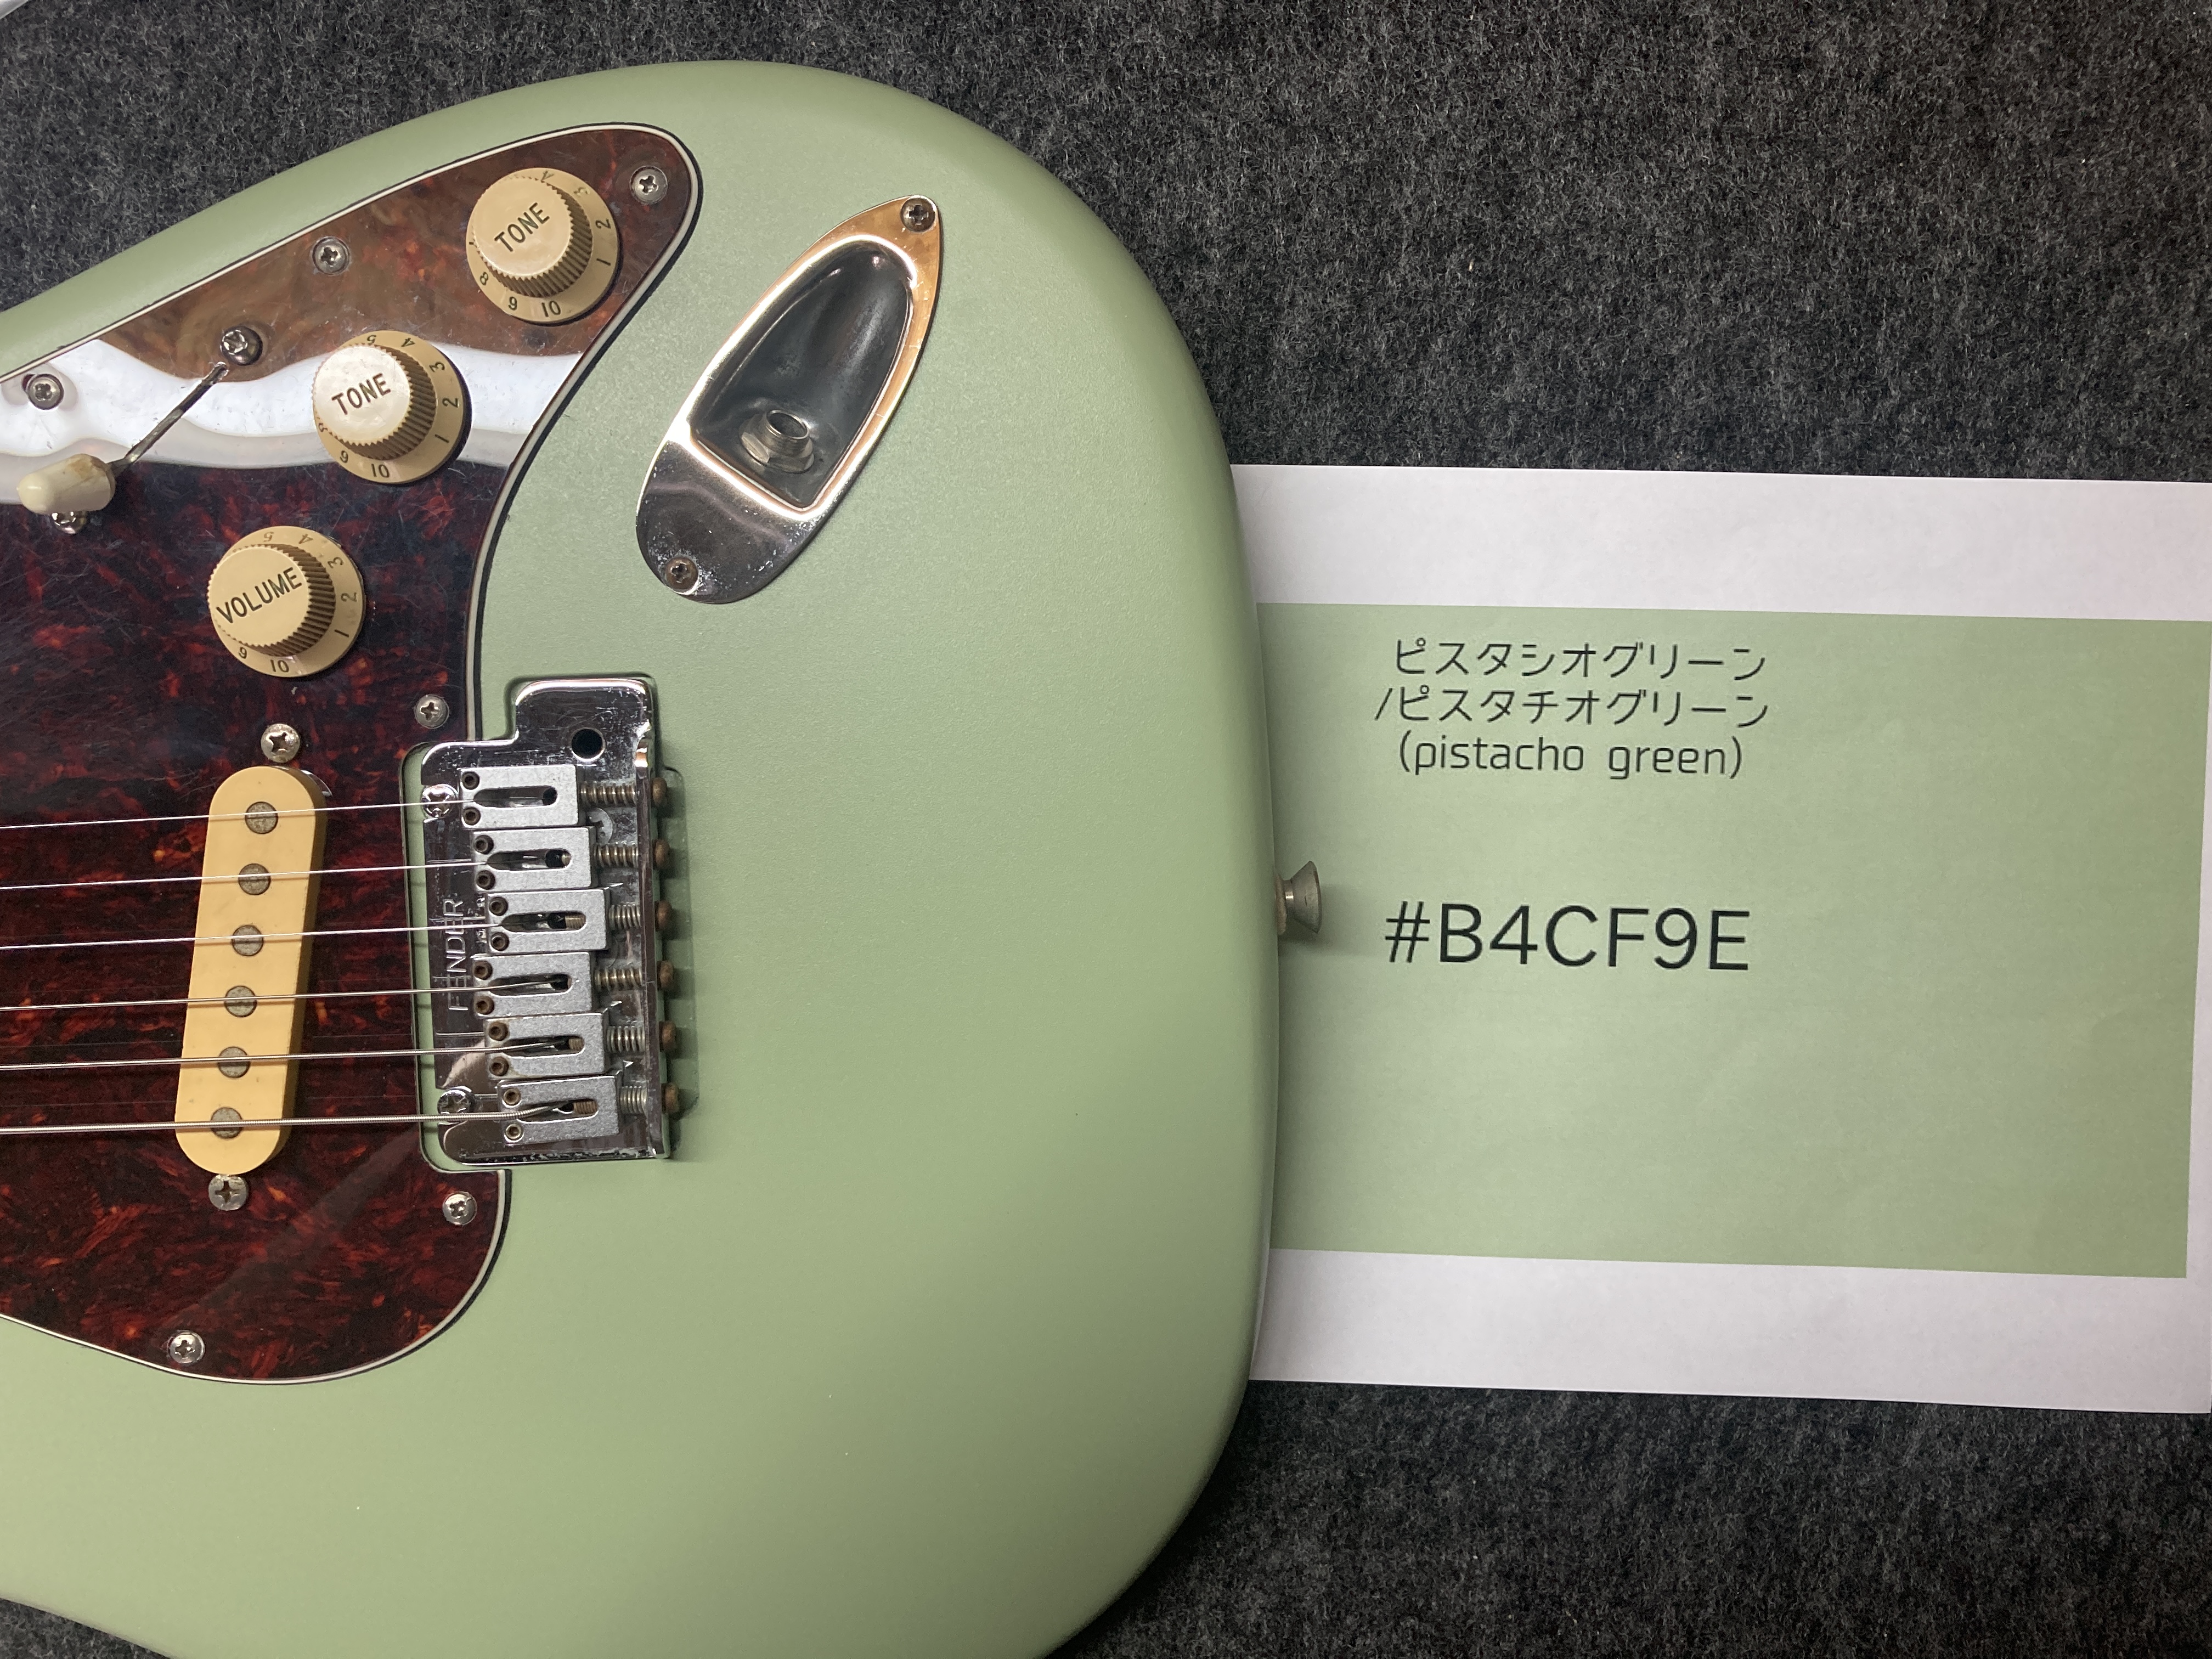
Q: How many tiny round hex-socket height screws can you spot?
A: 12